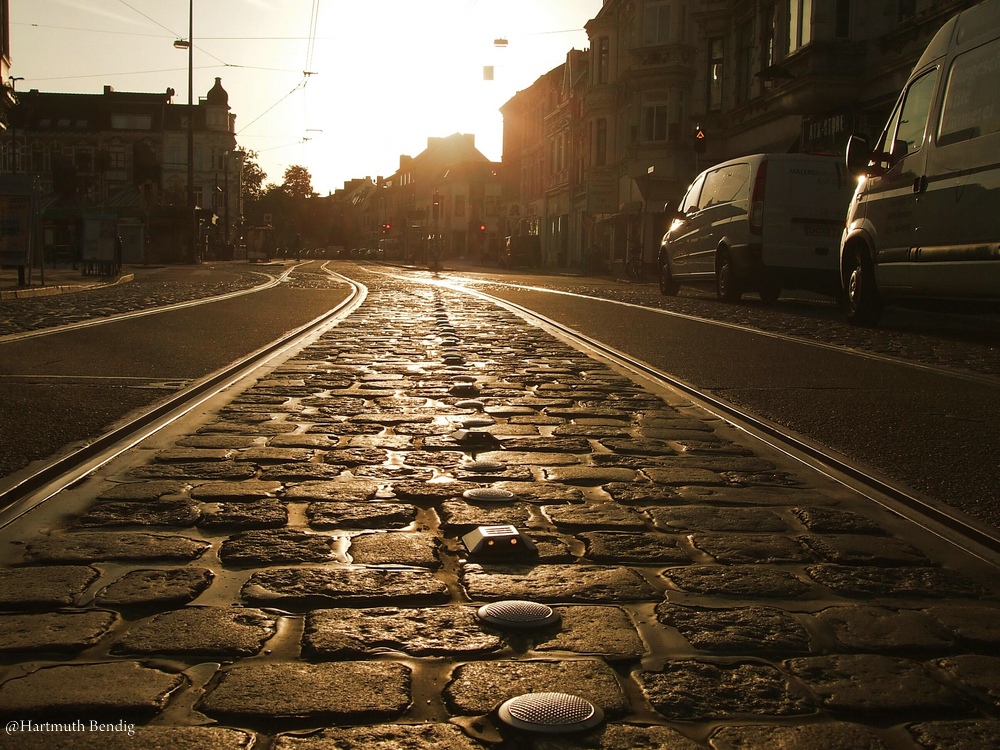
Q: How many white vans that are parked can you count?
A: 2